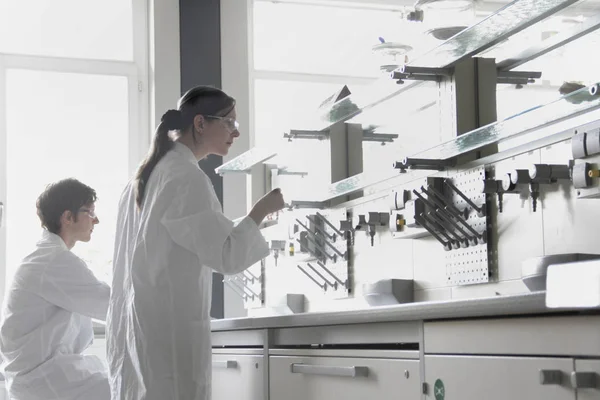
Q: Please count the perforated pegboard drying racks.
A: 3